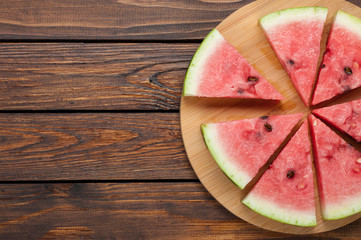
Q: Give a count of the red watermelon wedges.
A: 7